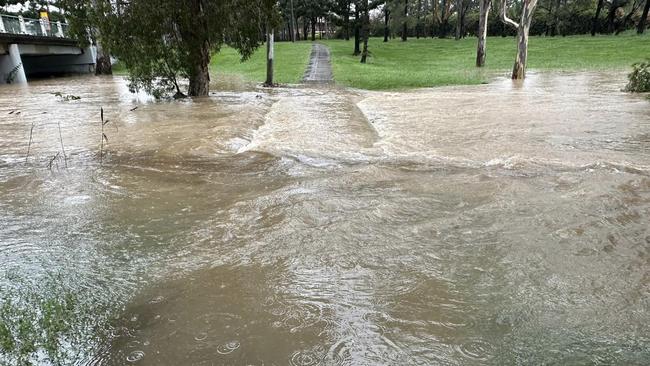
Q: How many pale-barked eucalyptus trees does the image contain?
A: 2